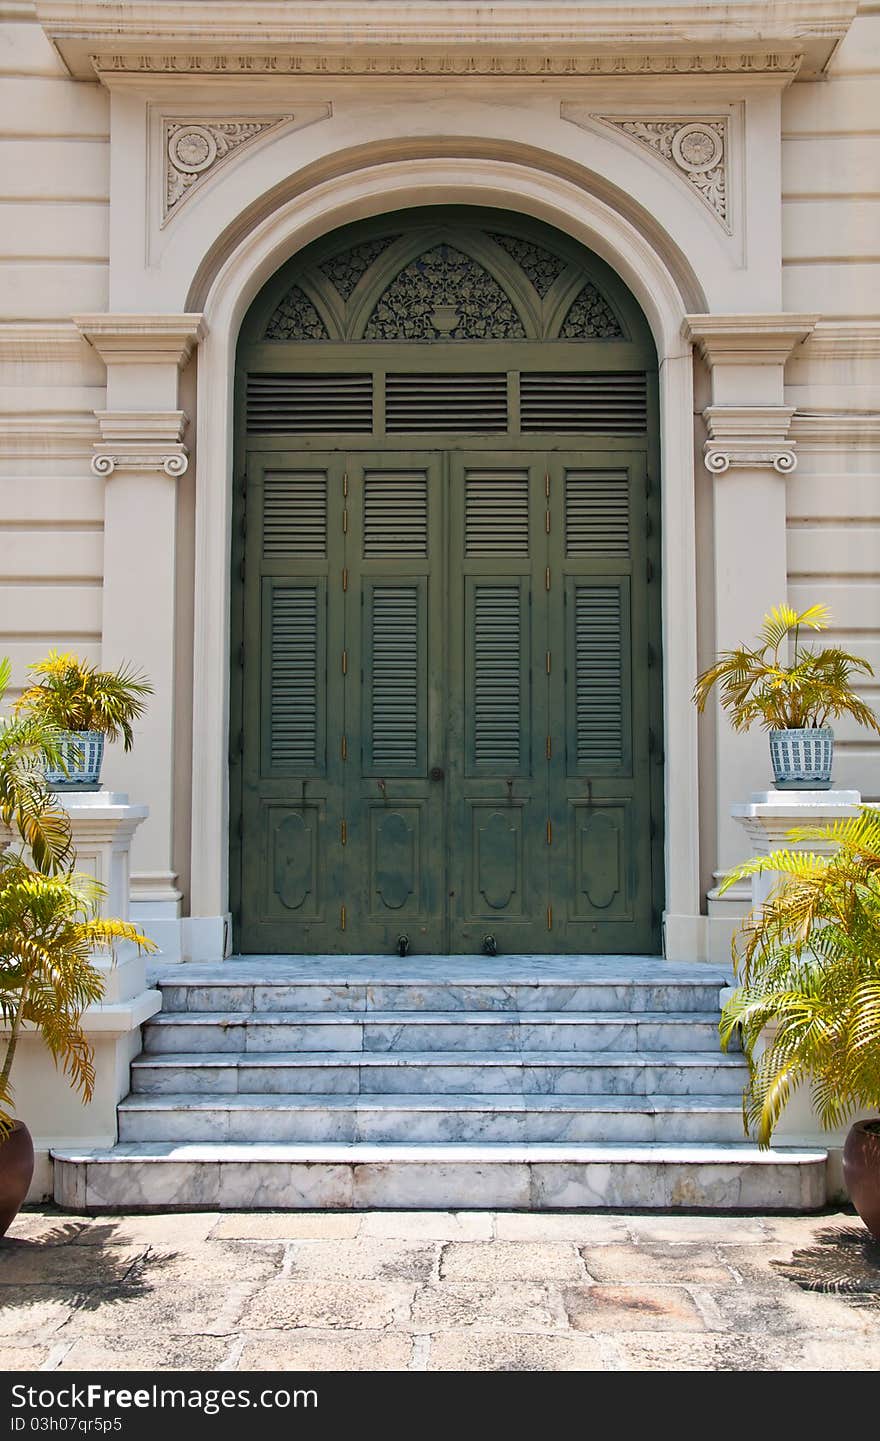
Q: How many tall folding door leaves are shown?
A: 4